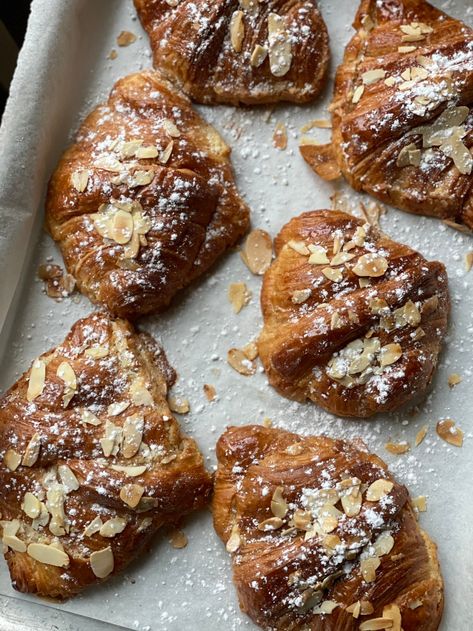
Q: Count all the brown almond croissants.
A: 6